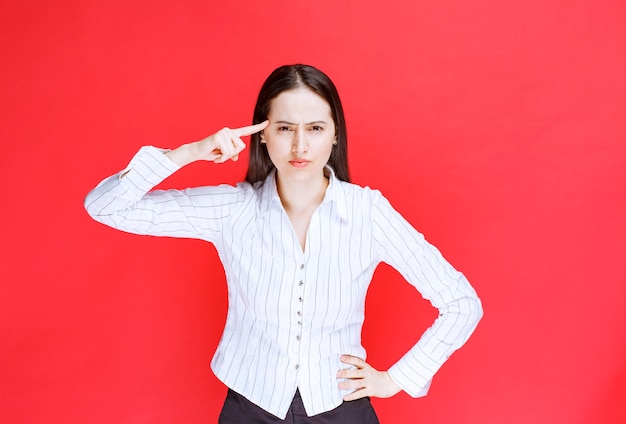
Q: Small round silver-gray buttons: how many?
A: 7